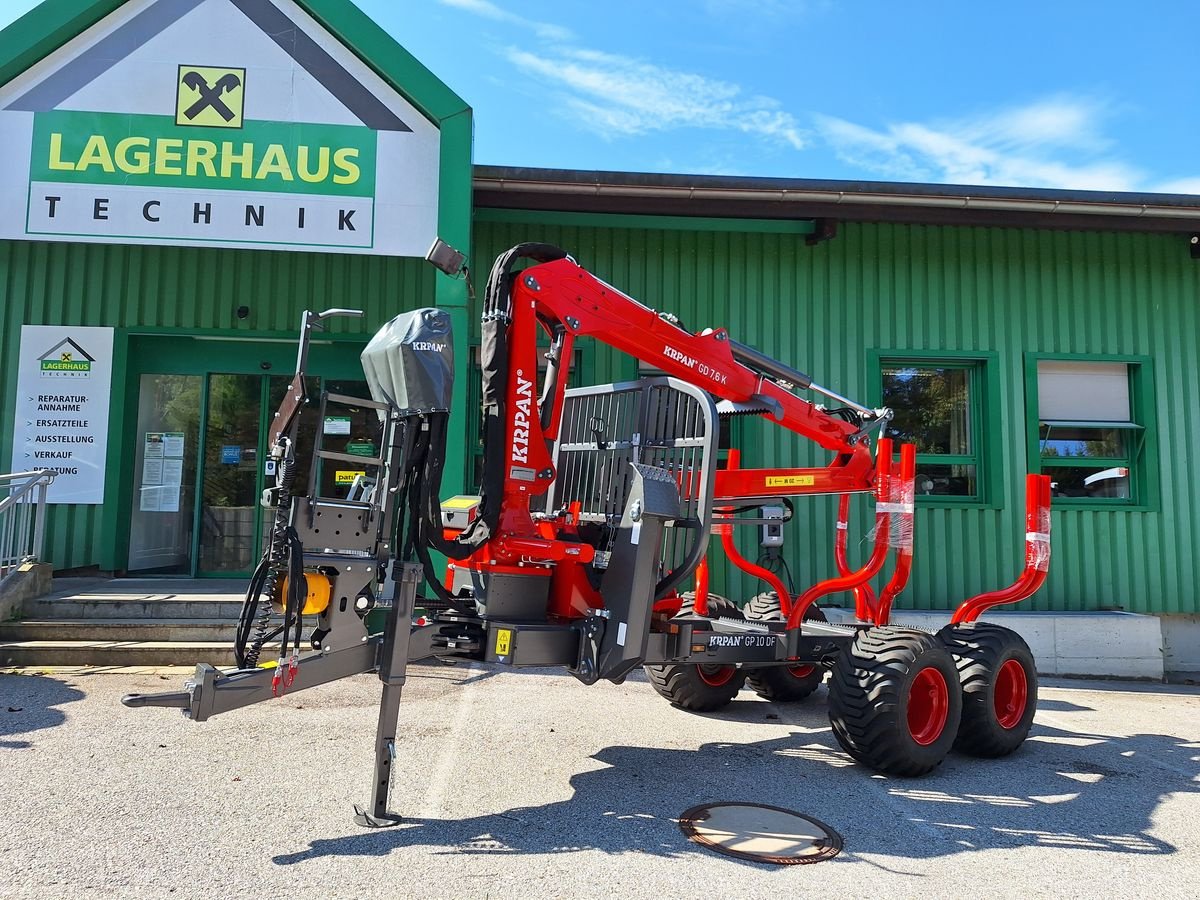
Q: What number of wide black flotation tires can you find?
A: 4